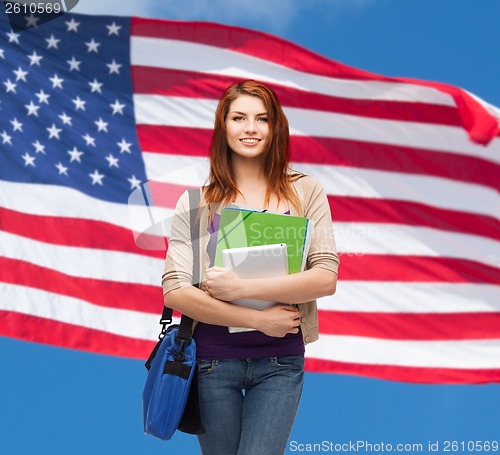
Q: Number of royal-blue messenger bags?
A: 1